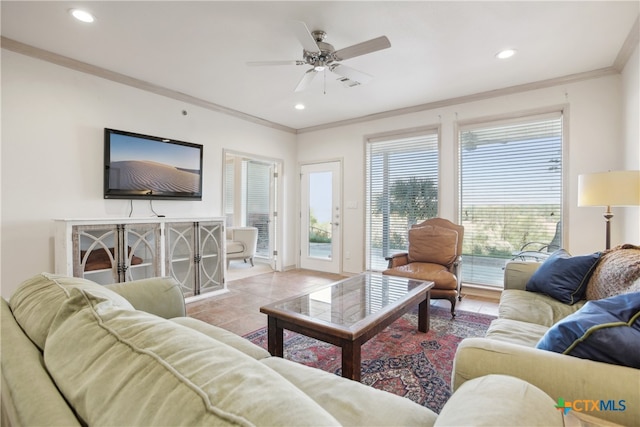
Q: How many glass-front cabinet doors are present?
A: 4